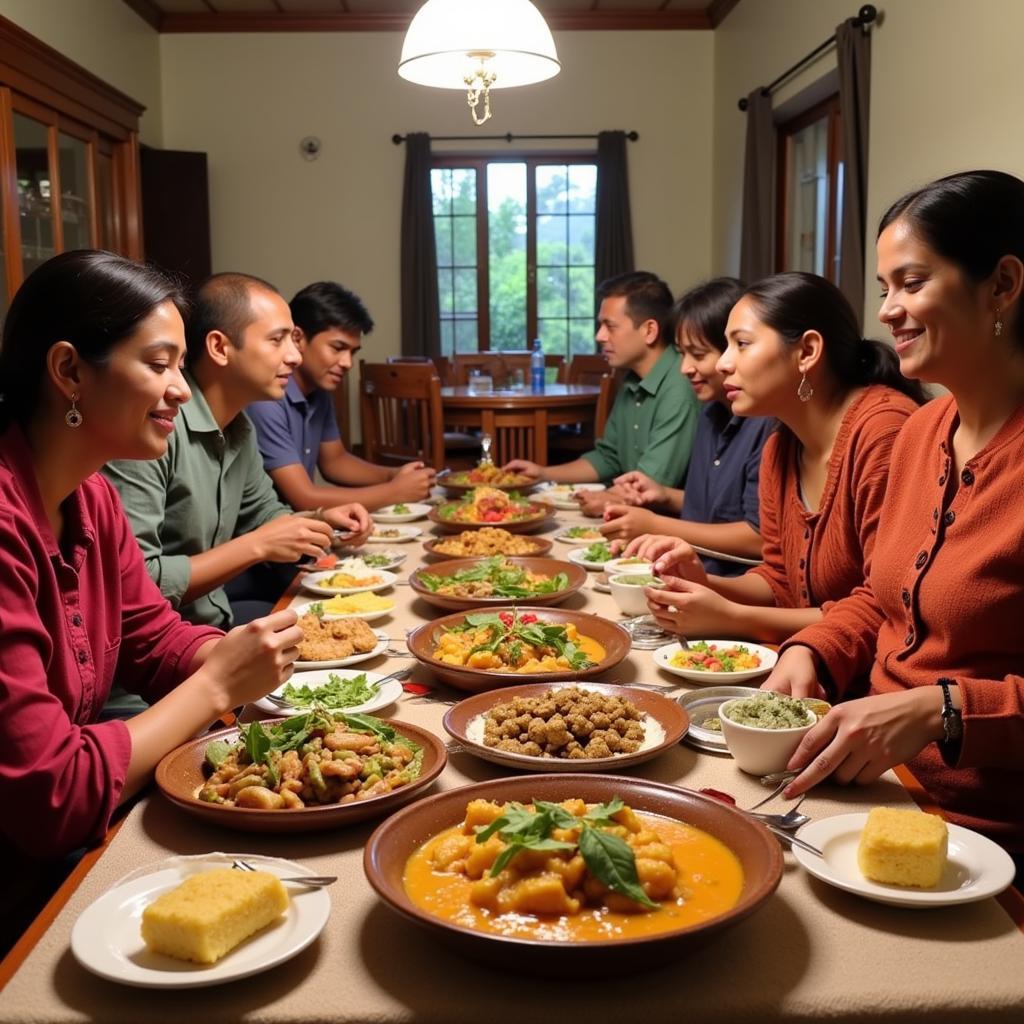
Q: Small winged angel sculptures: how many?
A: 0